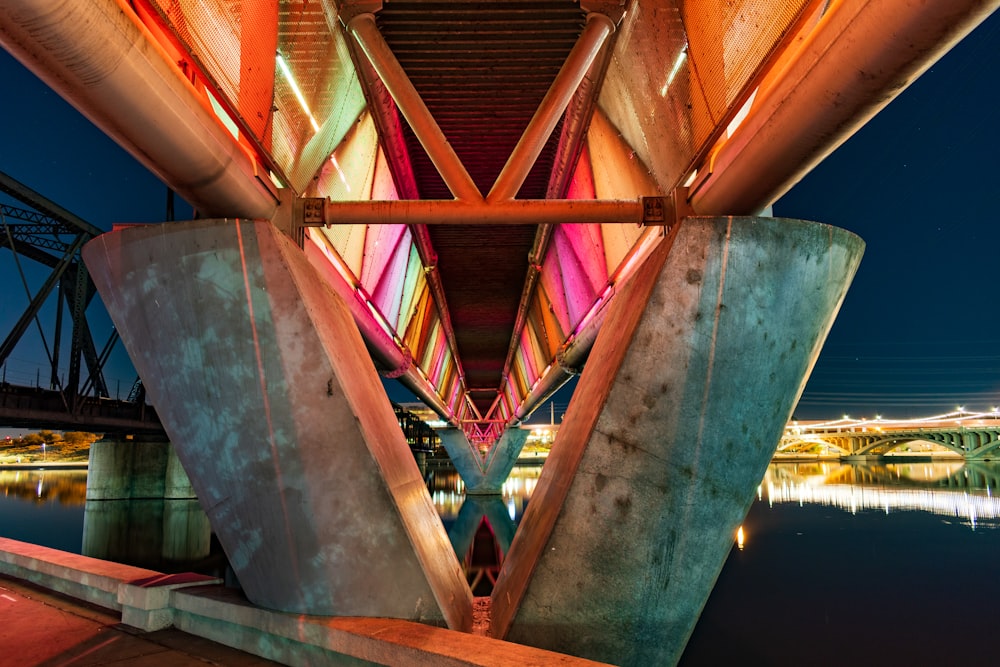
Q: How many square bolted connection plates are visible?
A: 2